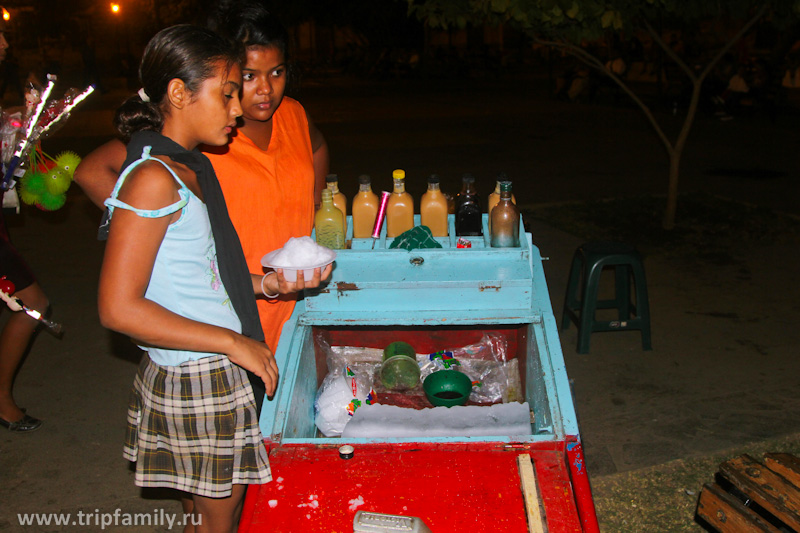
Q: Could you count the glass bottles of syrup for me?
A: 8